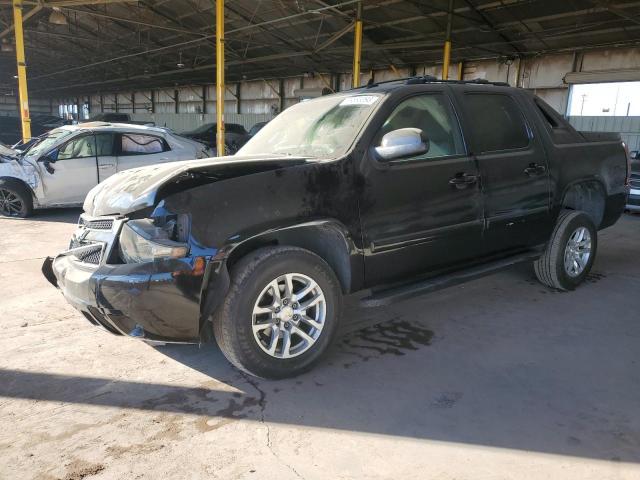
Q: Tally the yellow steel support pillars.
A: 4